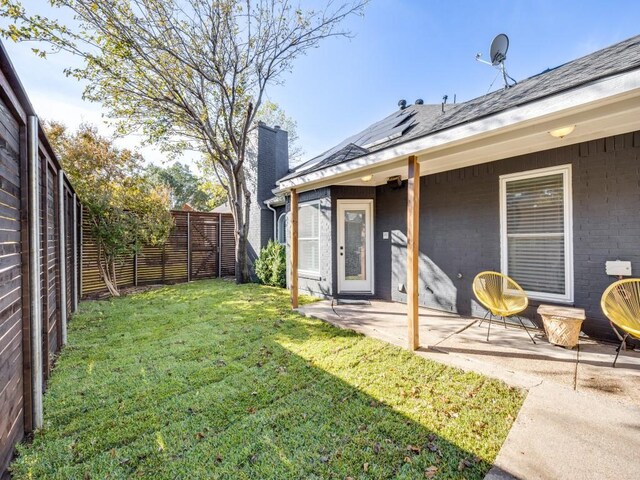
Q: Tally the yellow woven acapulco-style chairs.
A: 2